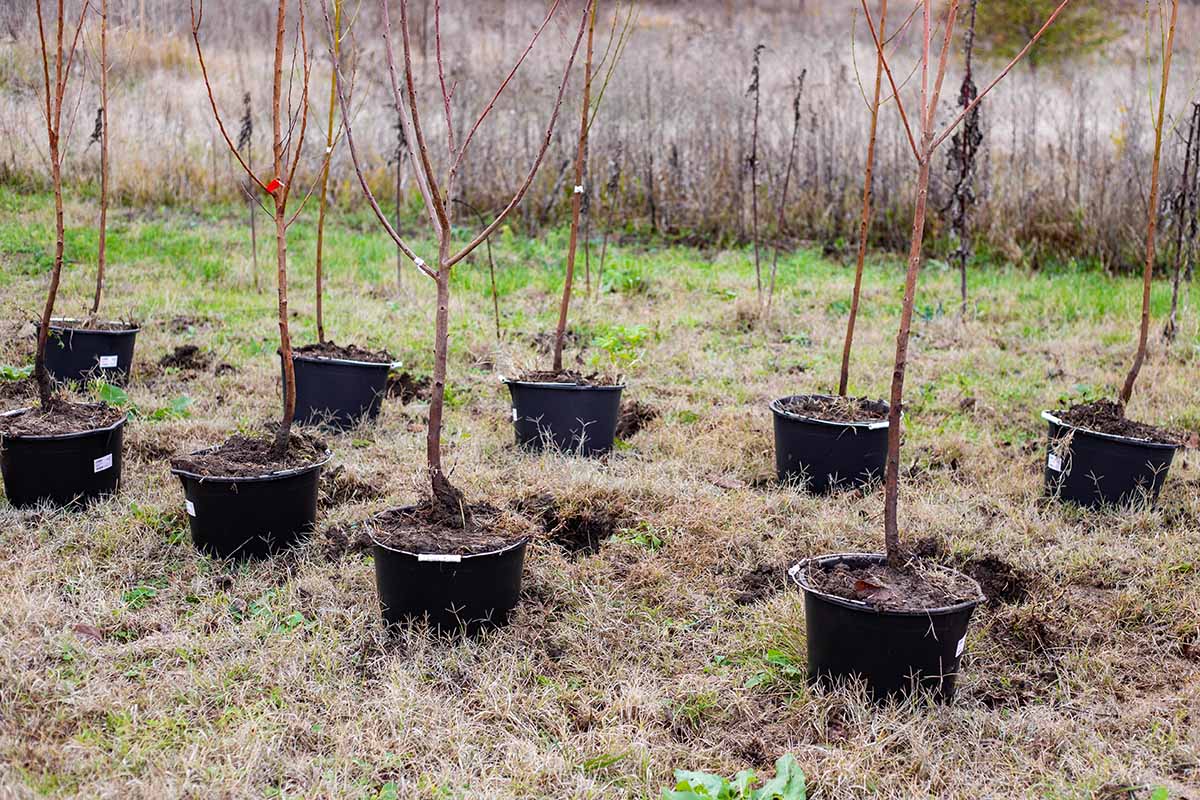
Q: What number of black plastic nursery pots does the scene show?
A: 9